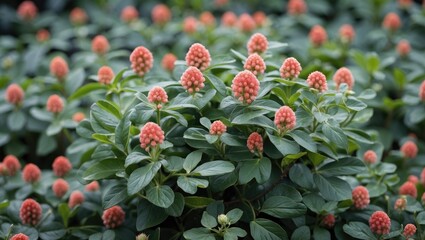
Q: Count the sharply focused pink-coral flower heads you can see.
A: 13